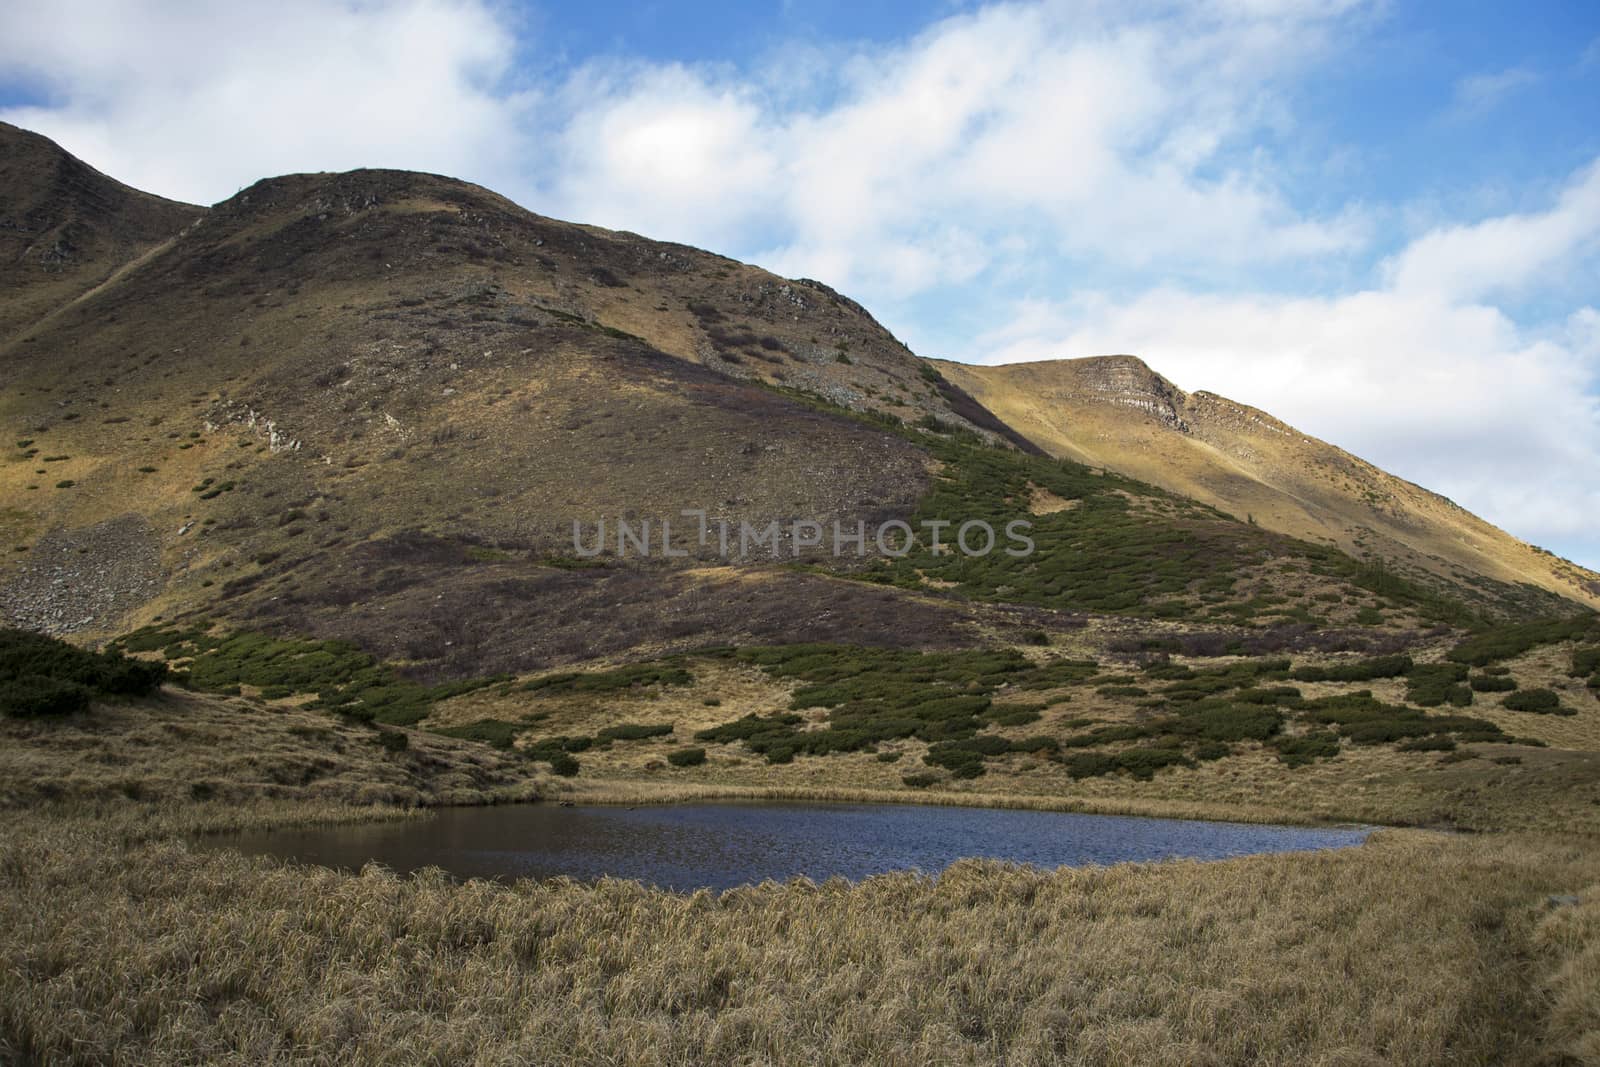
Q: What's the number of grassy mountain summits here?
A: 3